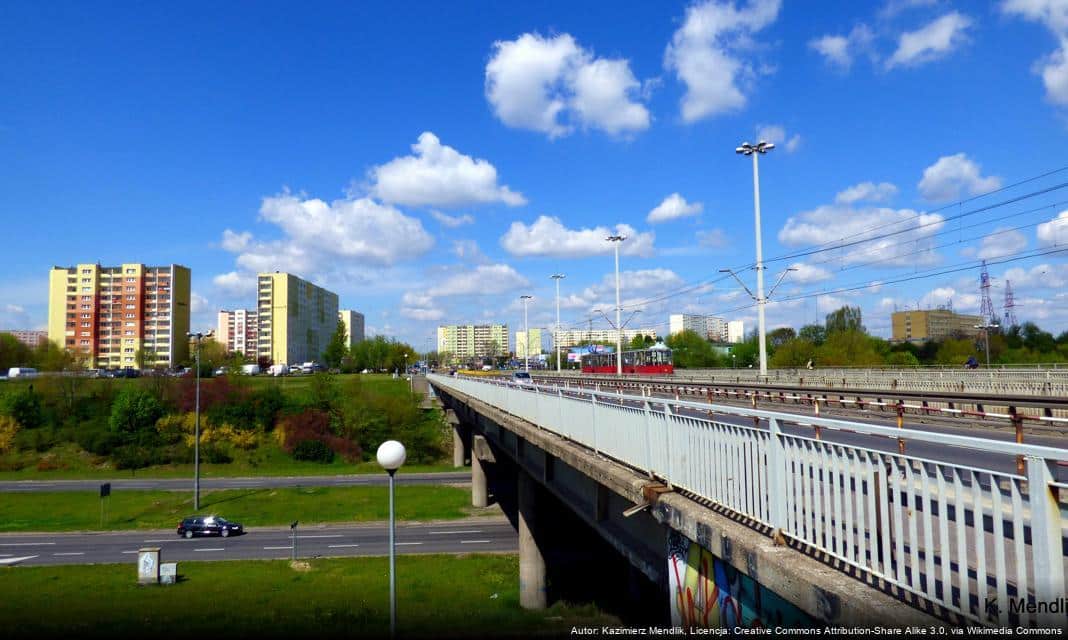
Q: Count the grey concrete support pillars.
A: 3